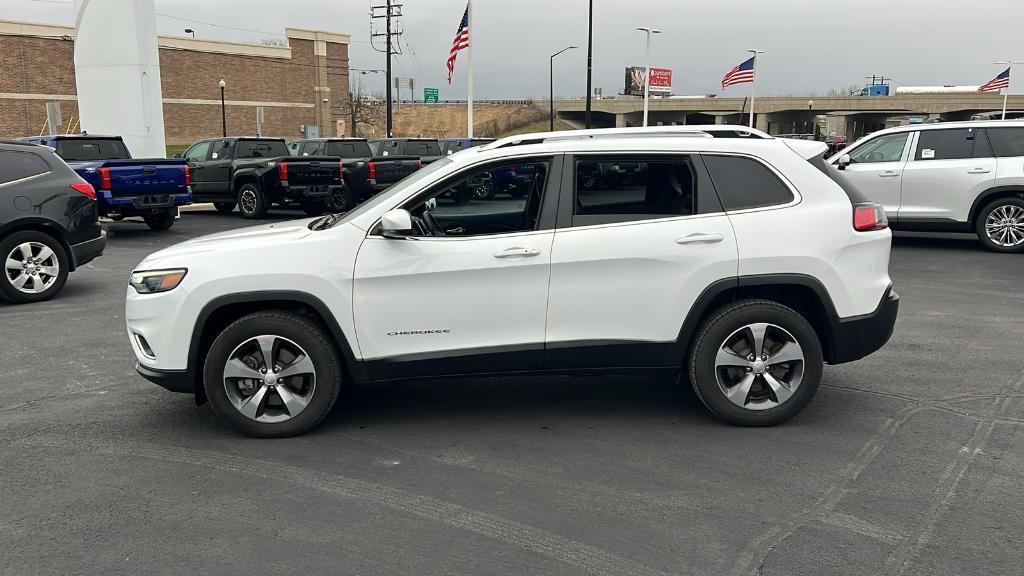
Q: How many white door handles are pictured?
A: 4